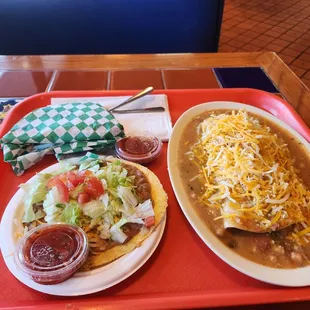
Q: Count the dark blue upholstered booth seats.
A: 1